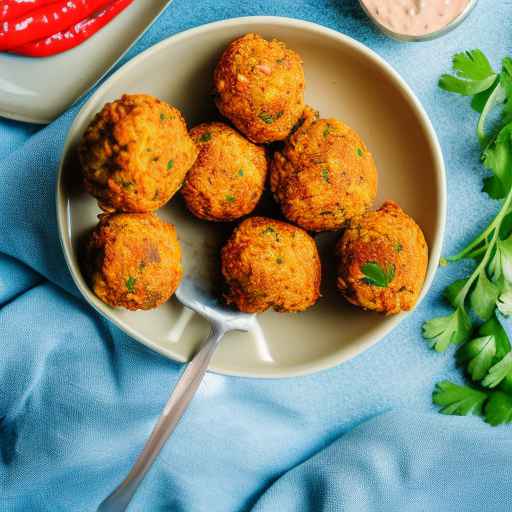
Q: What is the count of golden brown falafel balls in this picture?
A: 7